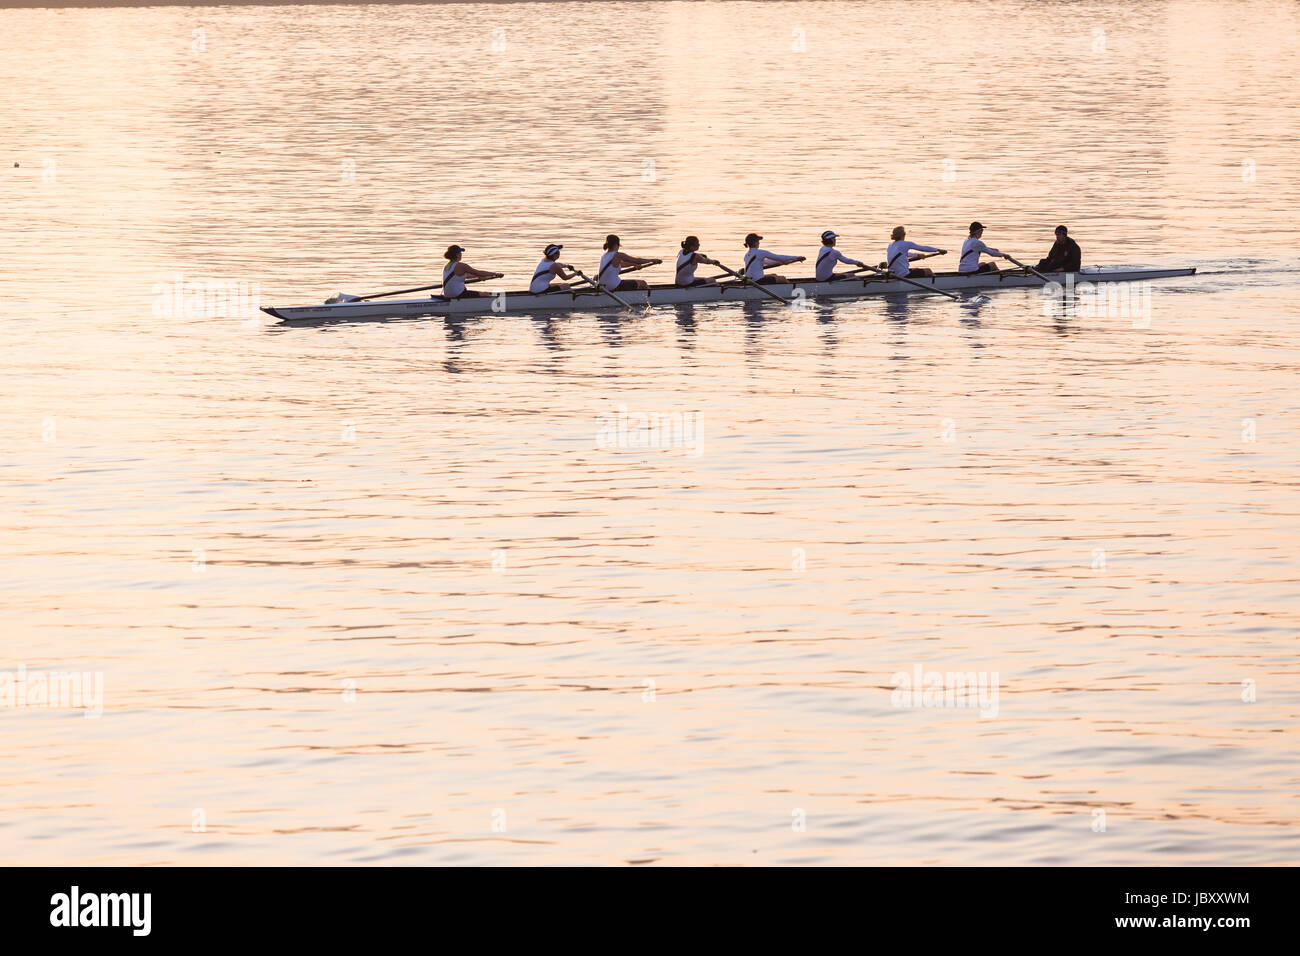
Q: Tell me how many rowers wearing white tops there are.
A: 8